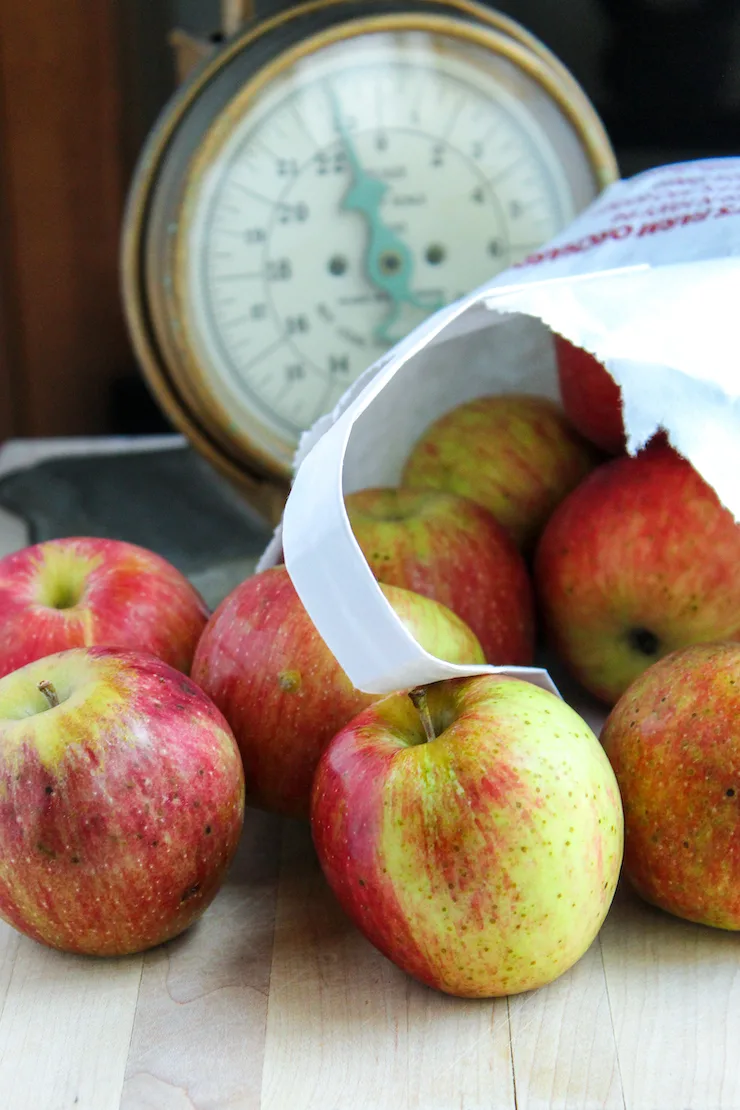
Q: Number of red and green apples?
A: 9